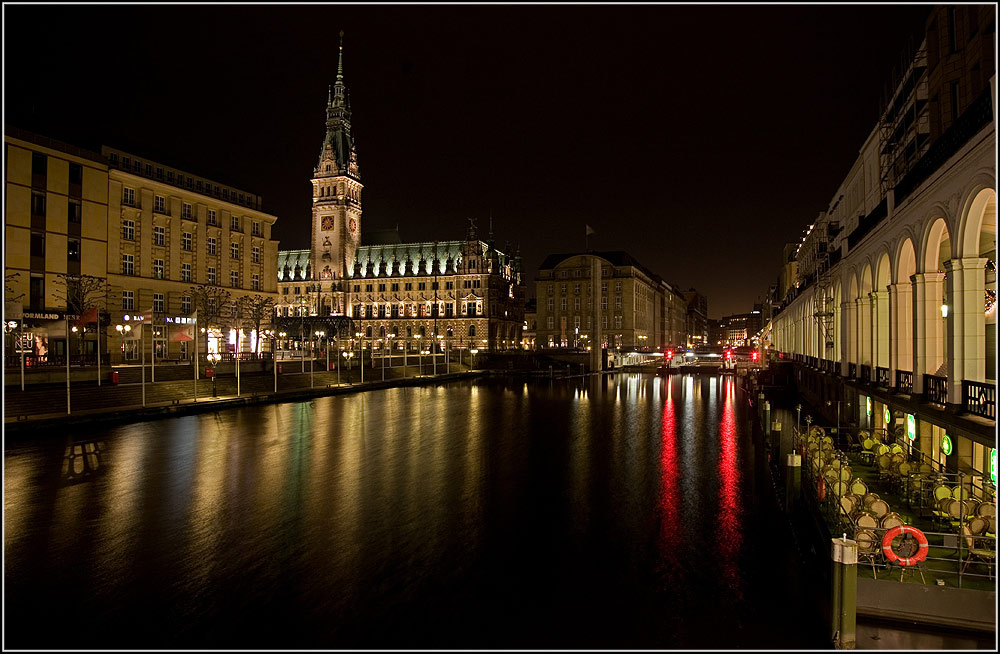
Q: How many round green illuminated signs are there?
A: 2